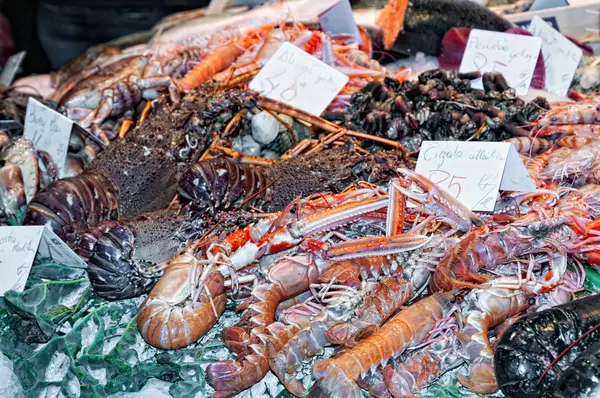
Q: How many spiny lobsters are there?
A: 3